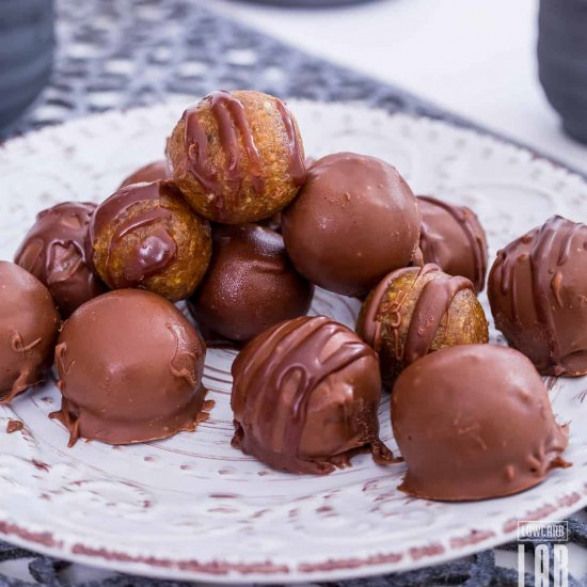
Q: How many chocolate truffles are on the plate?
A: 13